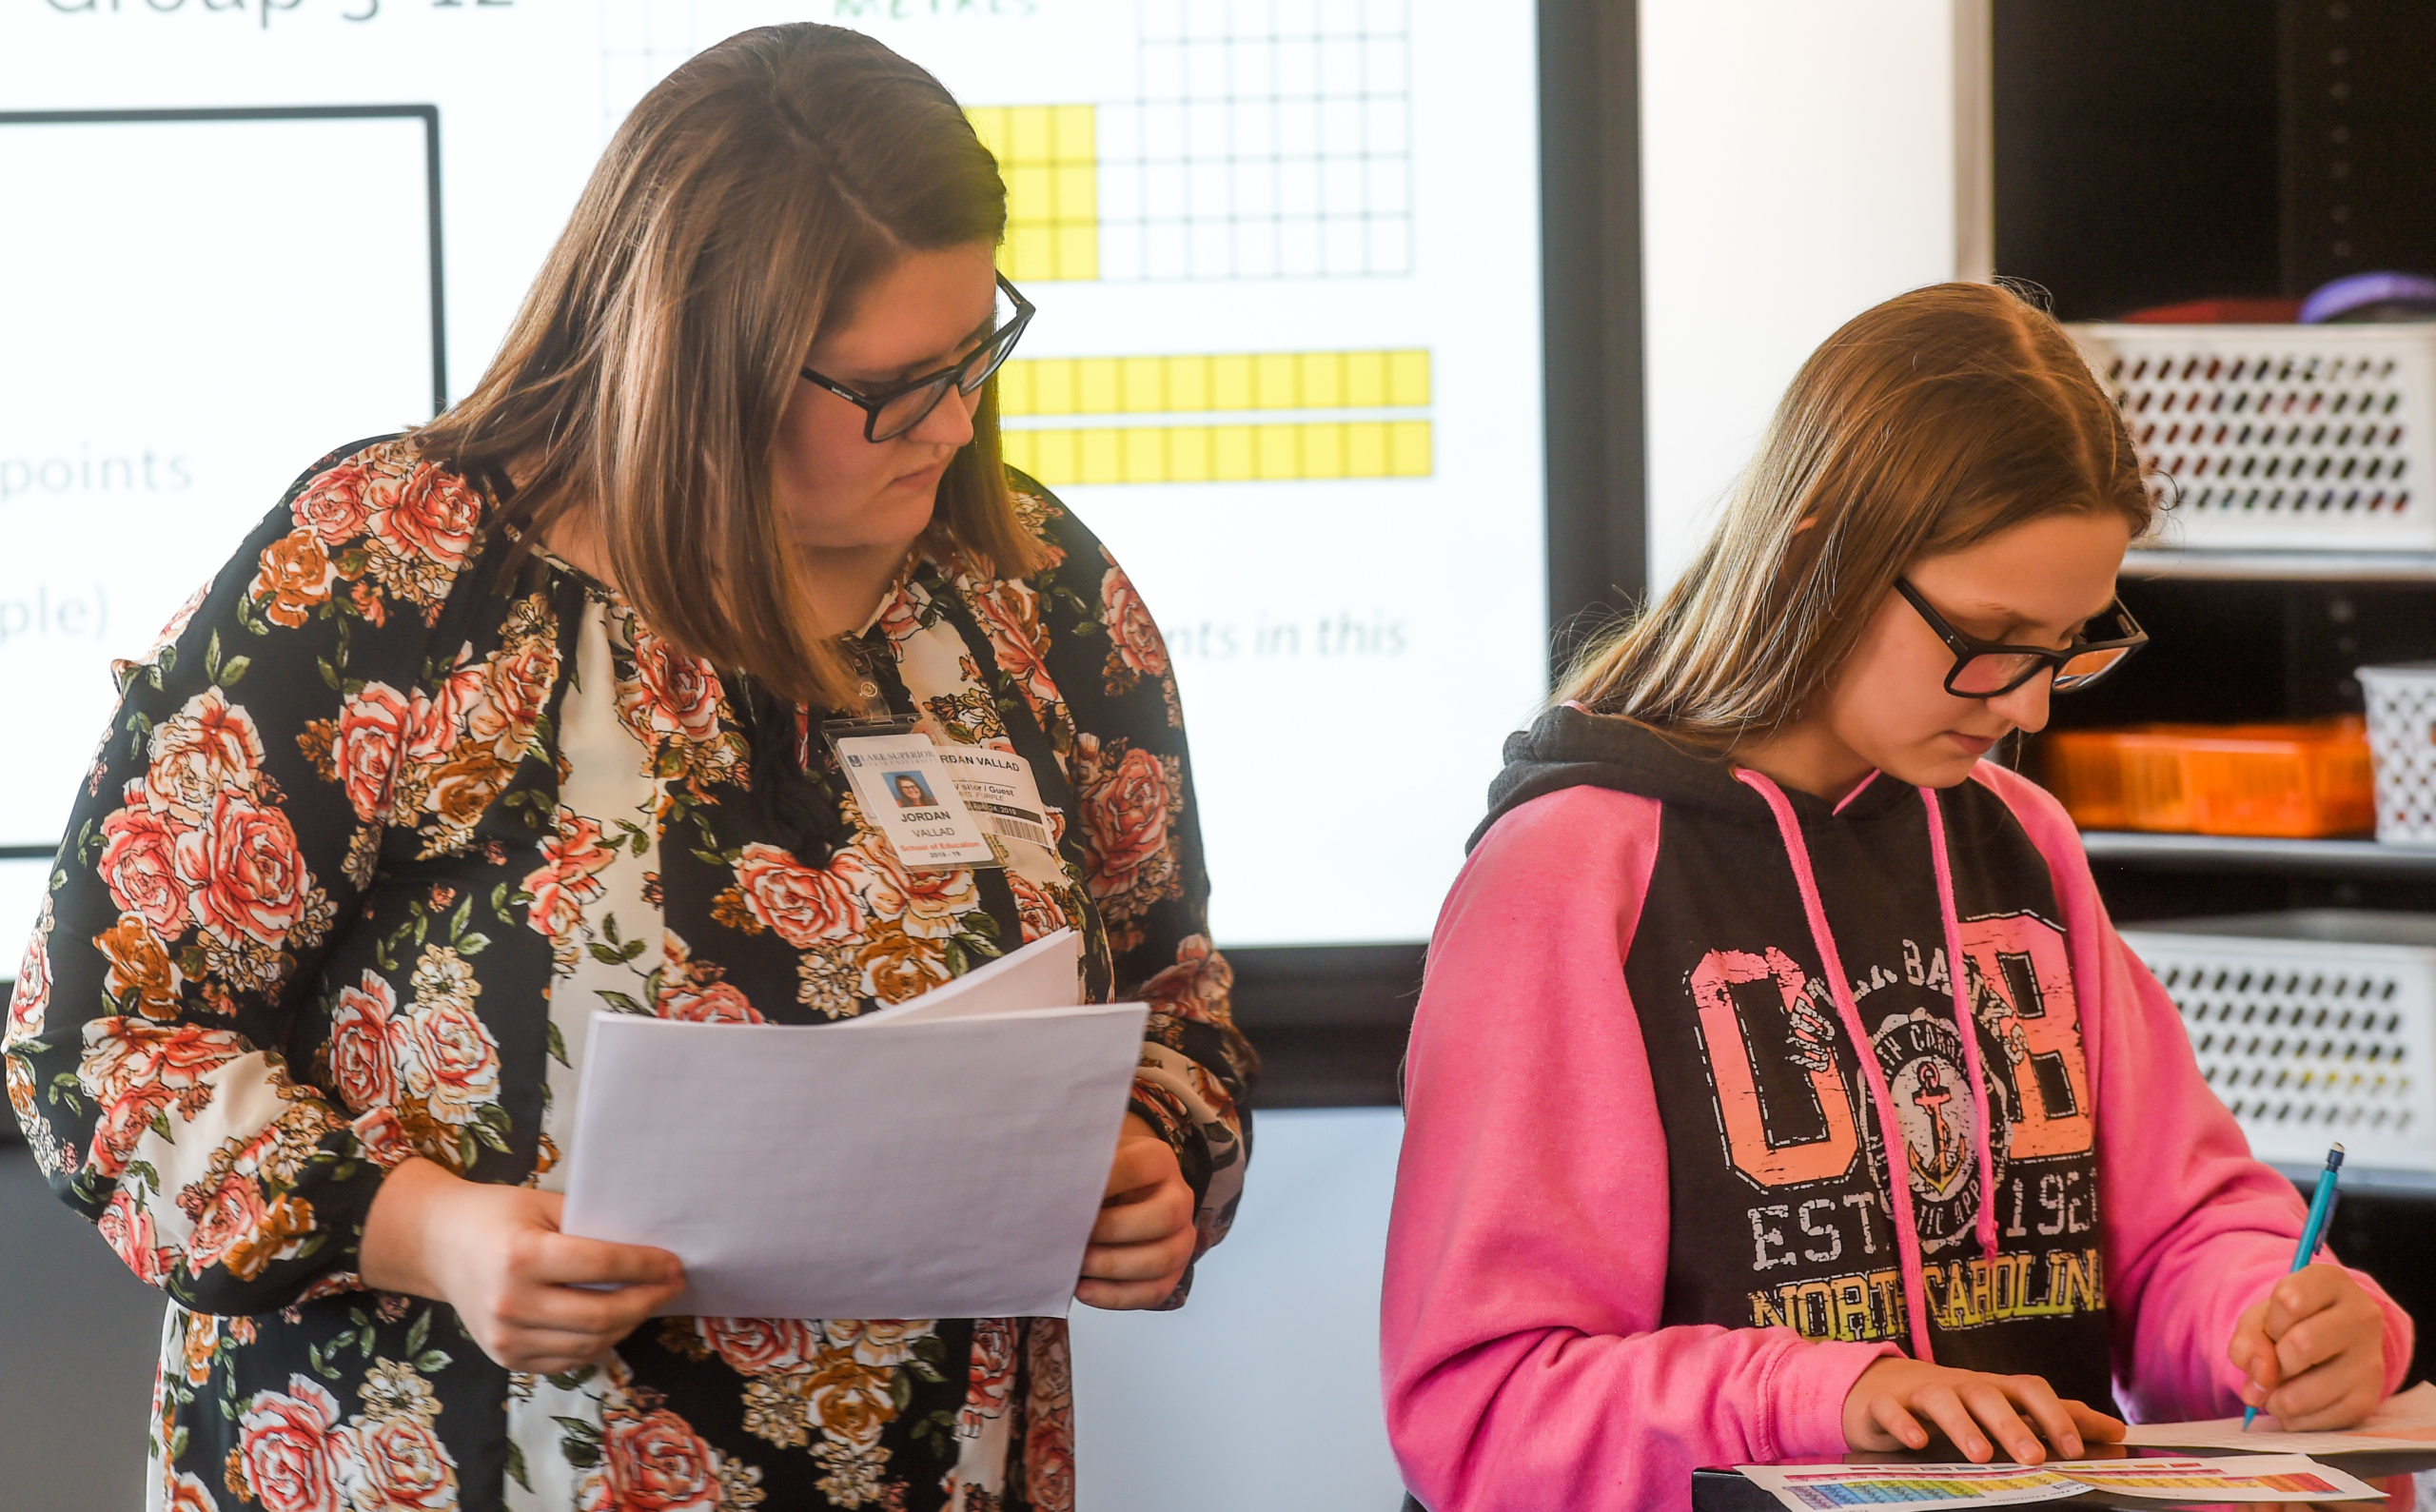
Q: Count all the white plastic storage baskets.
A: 3